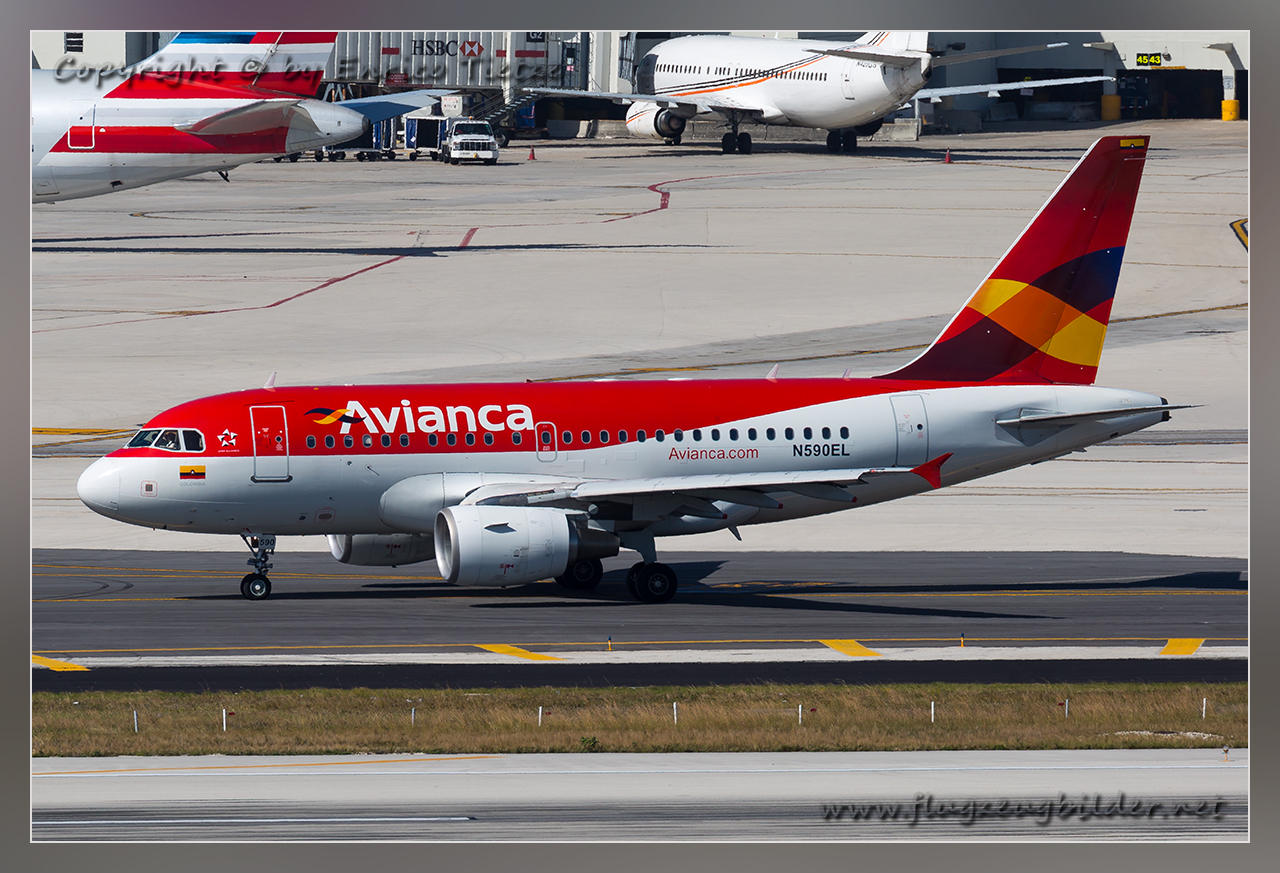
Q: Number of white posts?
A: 9